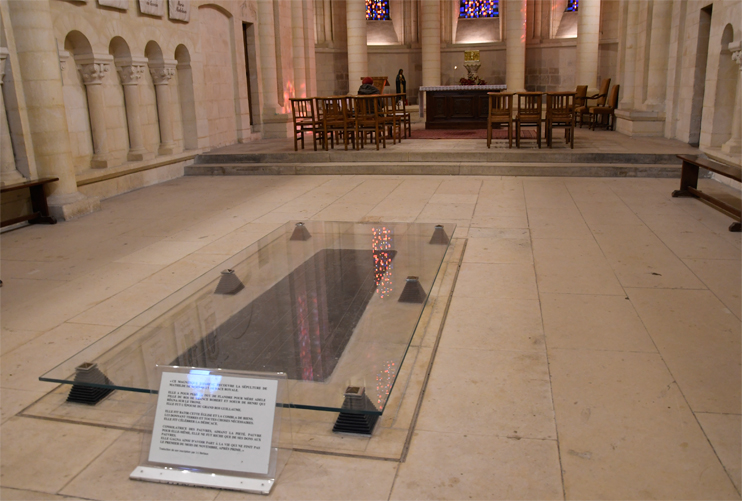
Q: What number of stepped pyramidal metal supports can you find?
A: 6